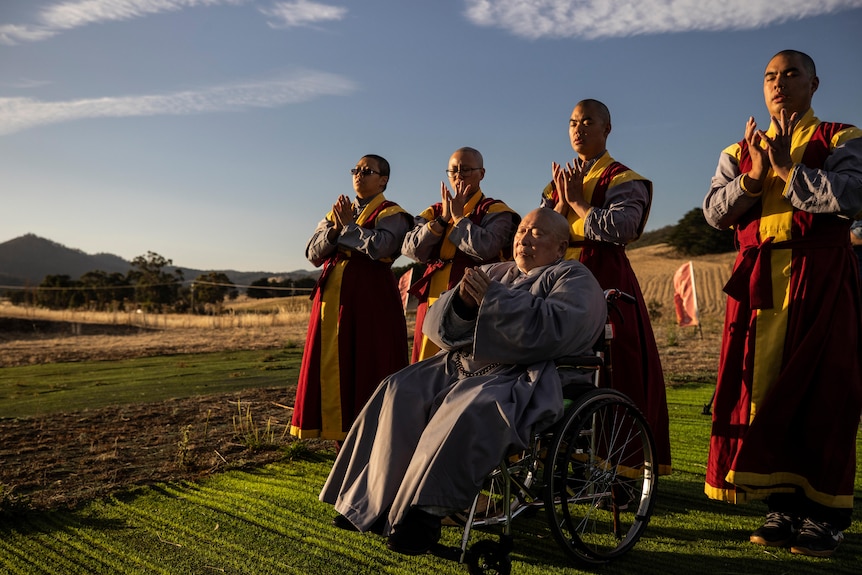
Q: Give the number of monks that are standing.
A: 4